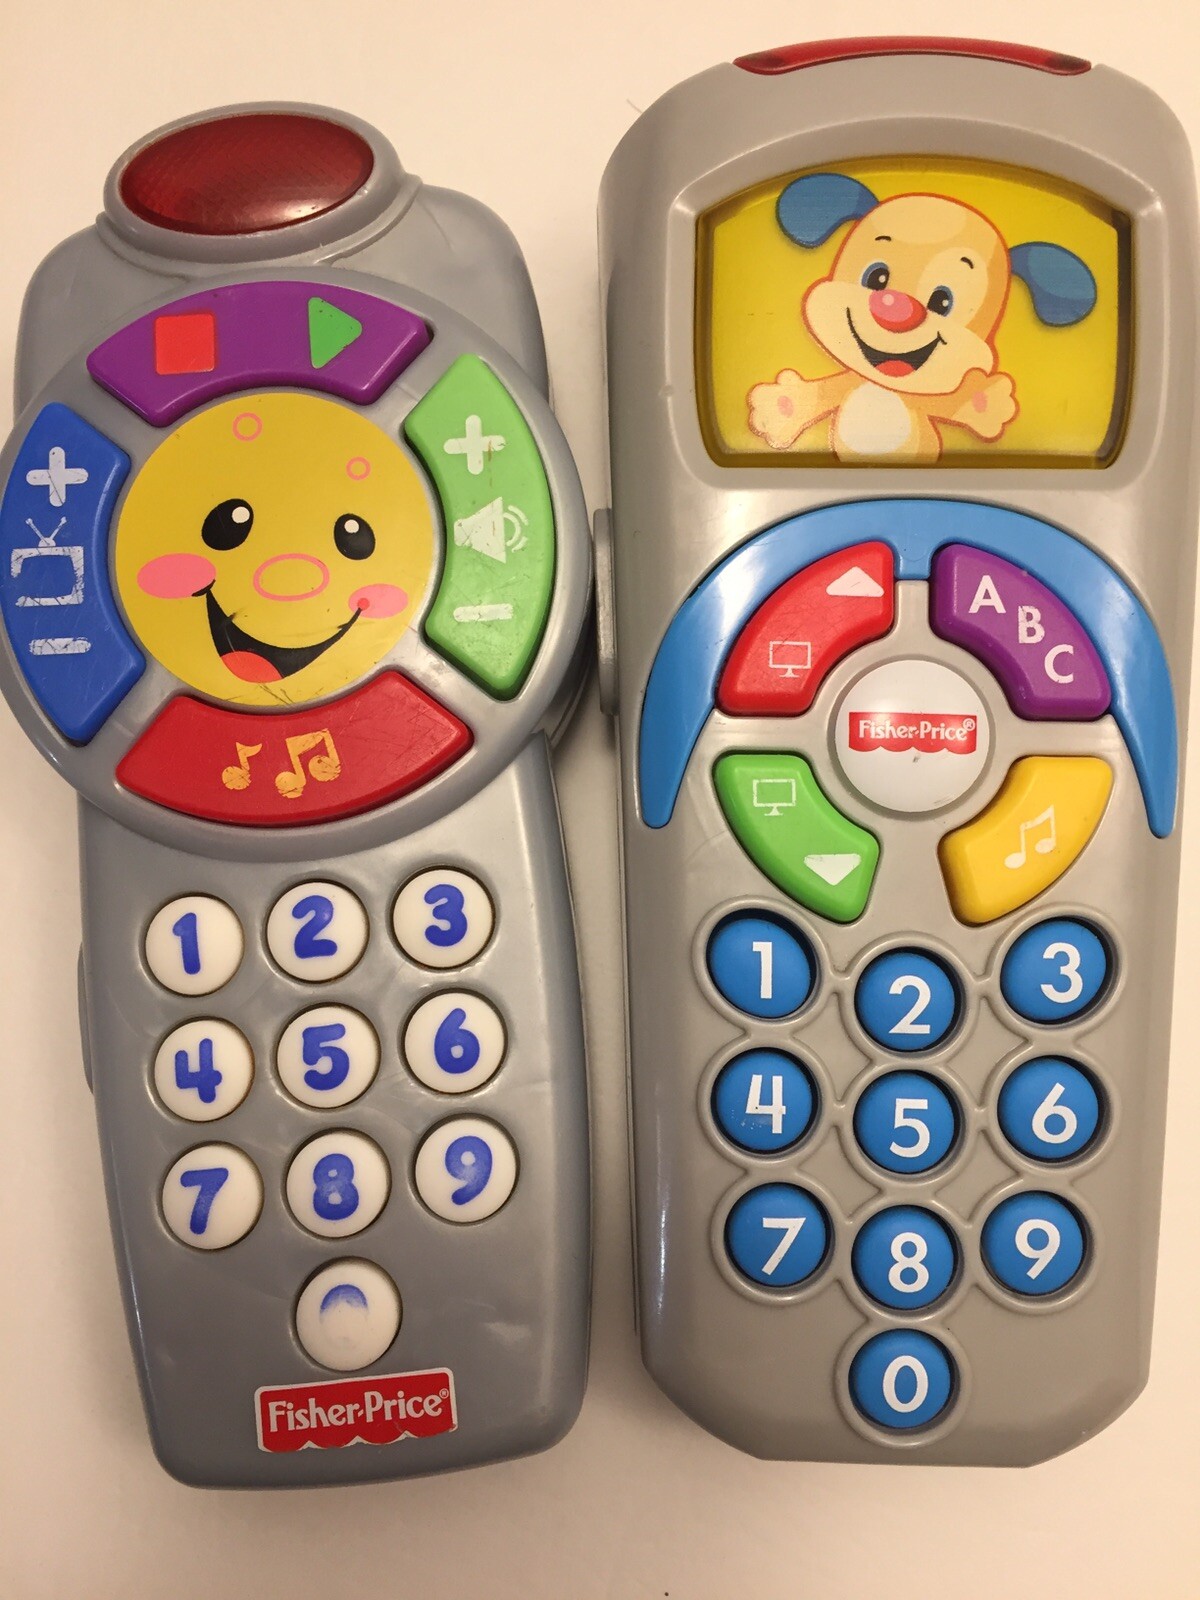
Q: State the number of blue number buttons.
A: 10